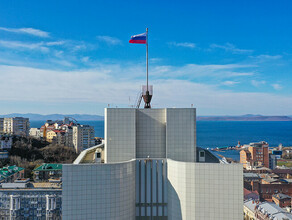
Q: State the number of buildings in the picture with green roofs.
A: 2